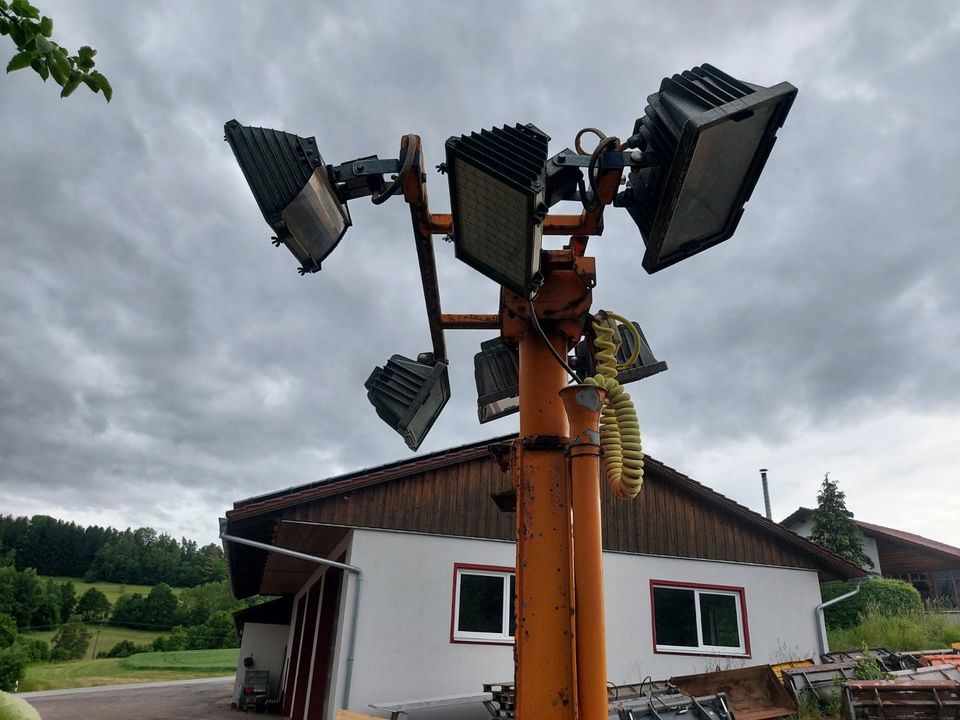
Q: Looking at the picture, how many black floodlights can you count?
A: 6